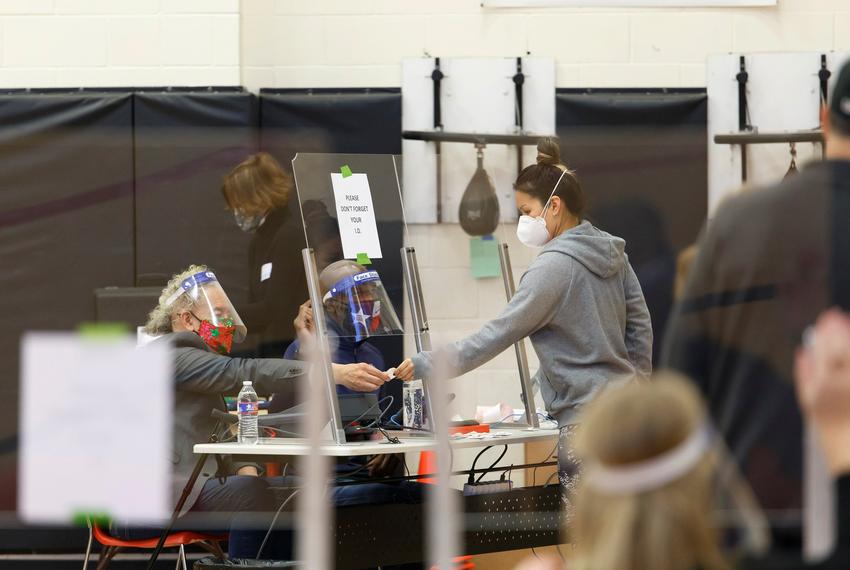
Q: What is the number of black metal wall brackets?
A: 4